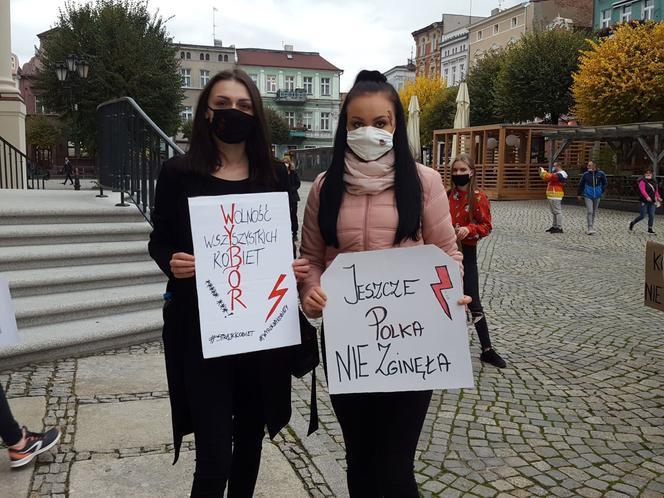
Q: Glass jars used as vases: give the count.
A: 0